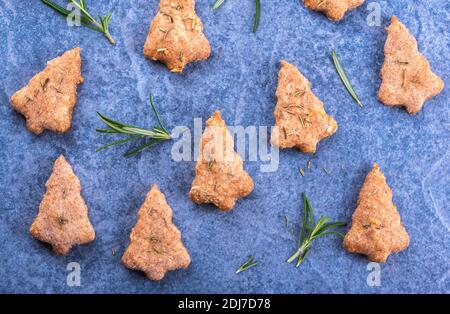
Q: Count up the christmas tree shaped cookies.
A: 9